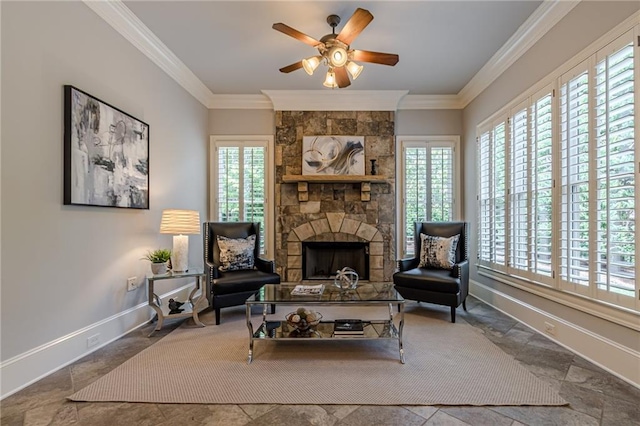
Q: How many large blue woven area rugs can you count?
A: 0